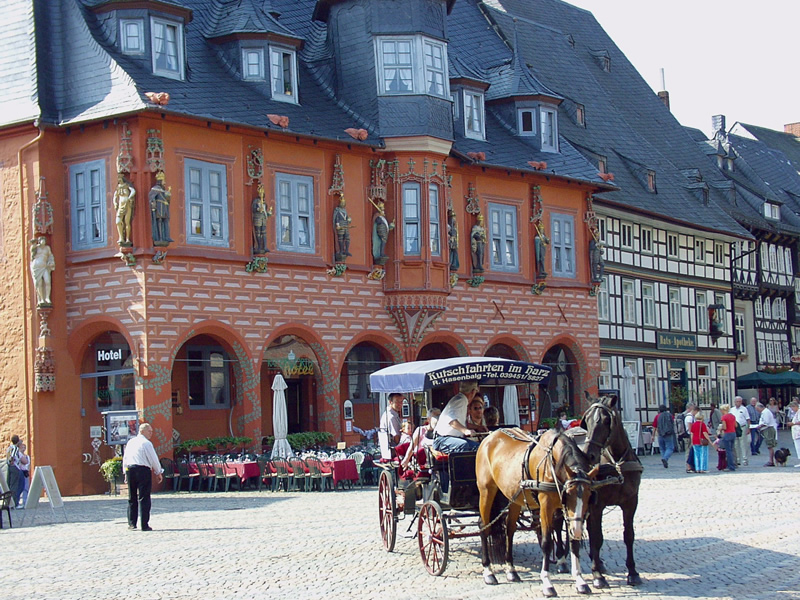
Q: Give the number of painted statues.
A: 10